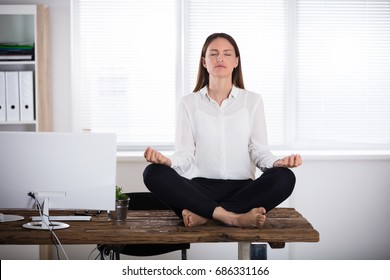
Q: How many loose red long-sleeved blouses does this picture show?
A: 0